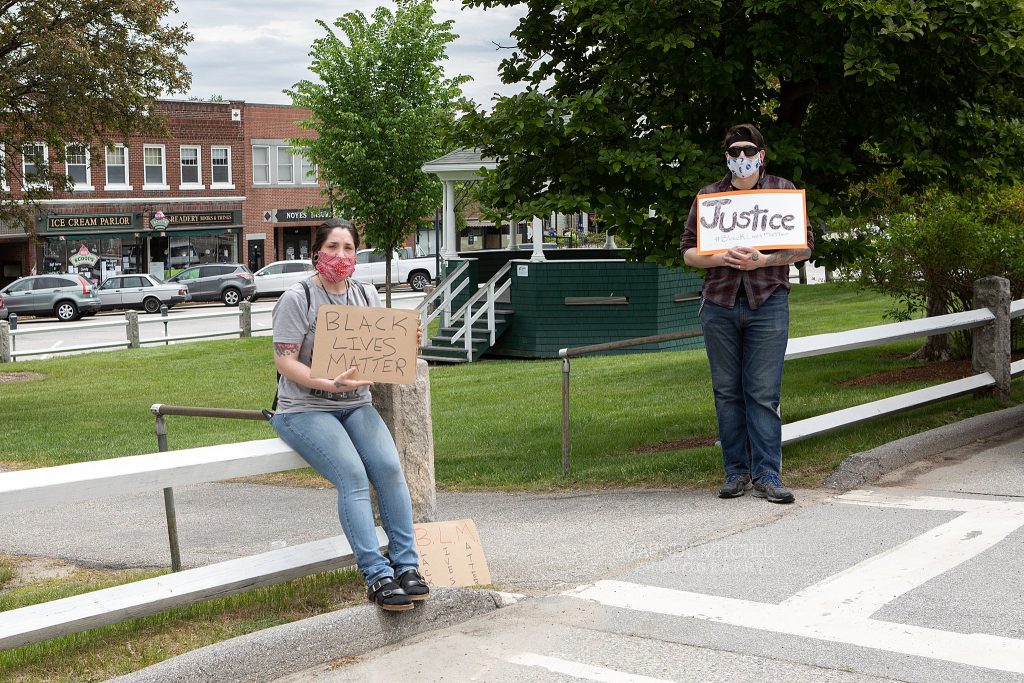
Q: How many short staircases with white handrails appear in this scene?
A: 1